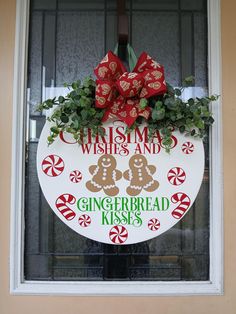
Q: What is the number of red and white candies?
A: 9